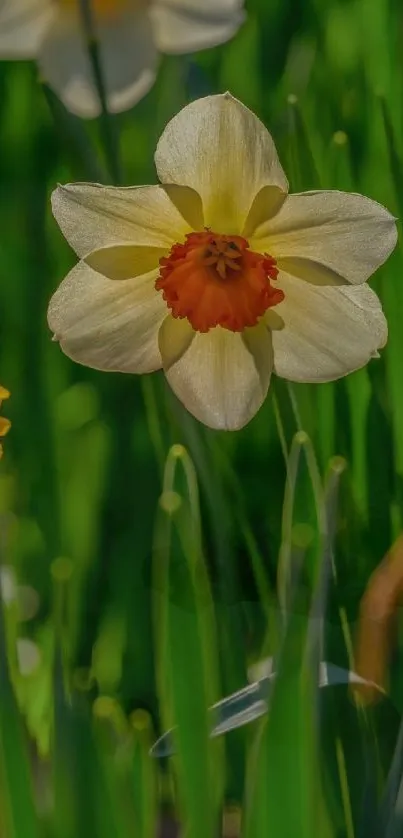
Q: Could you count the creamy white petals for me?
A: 6